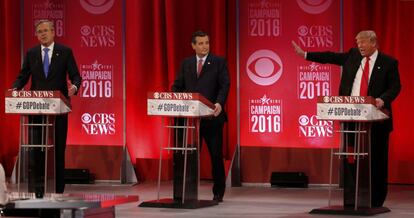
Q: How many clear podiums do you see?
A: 3